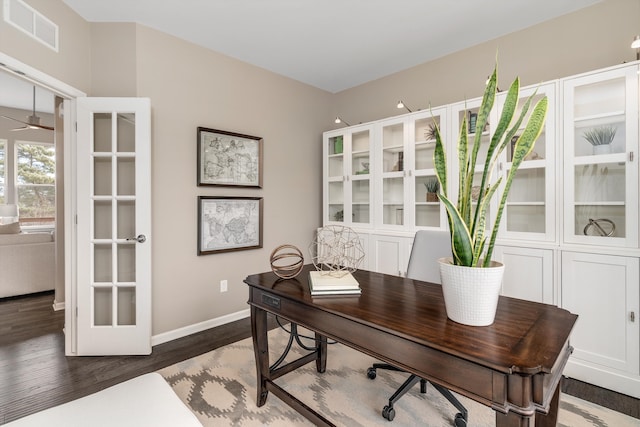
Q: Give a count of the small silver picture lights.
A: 4